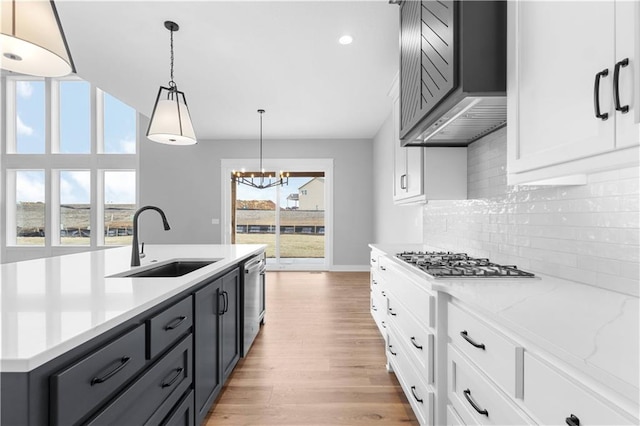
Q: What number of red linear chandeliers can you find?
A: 0